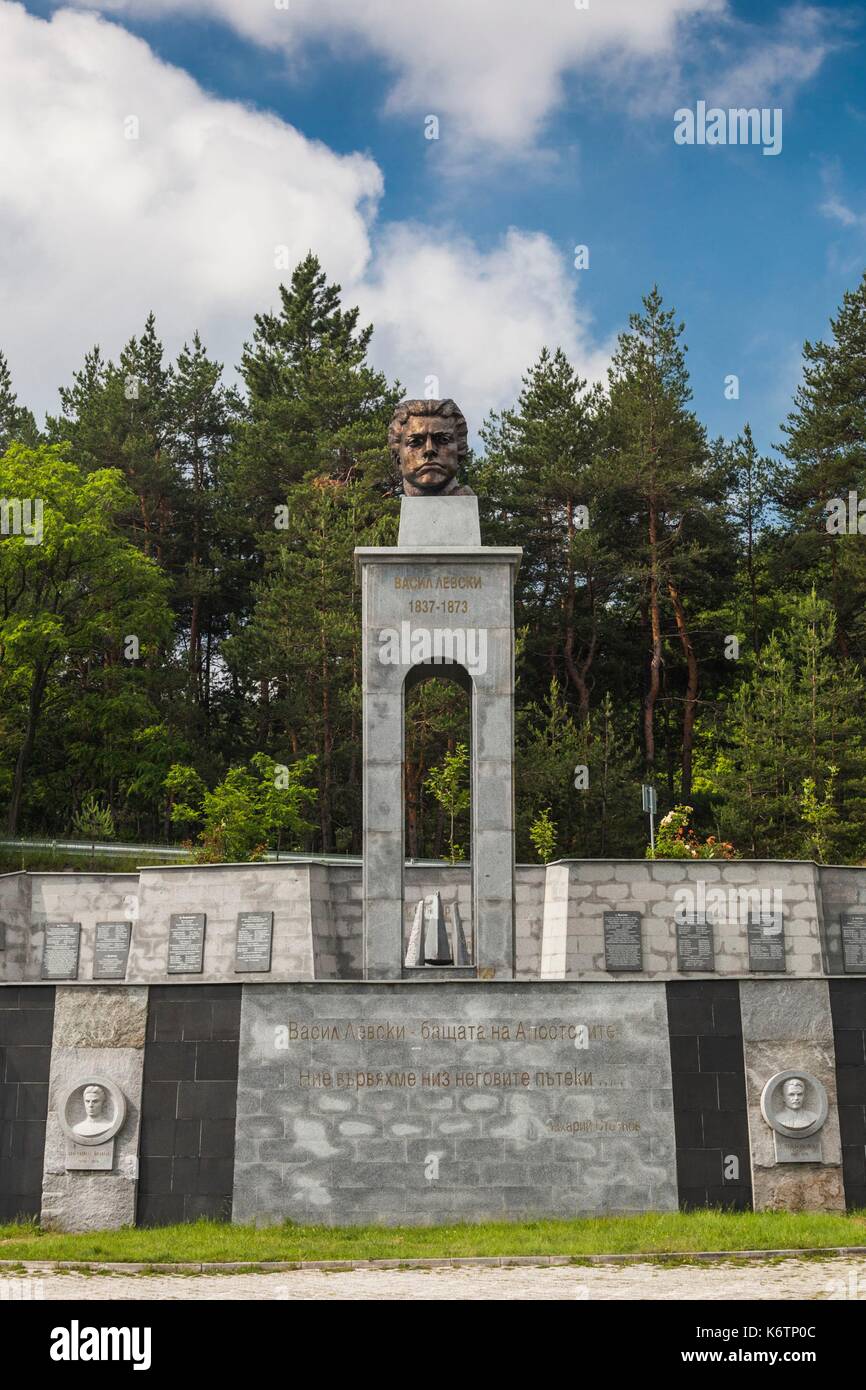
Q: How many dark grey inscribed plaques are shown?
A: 8